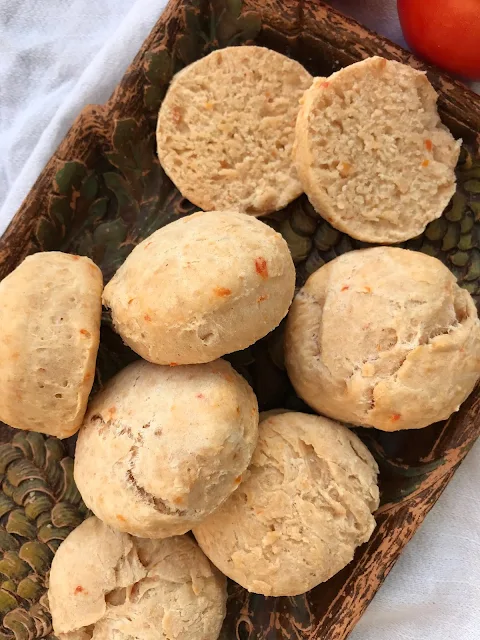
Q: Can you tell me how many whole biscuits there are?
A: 6